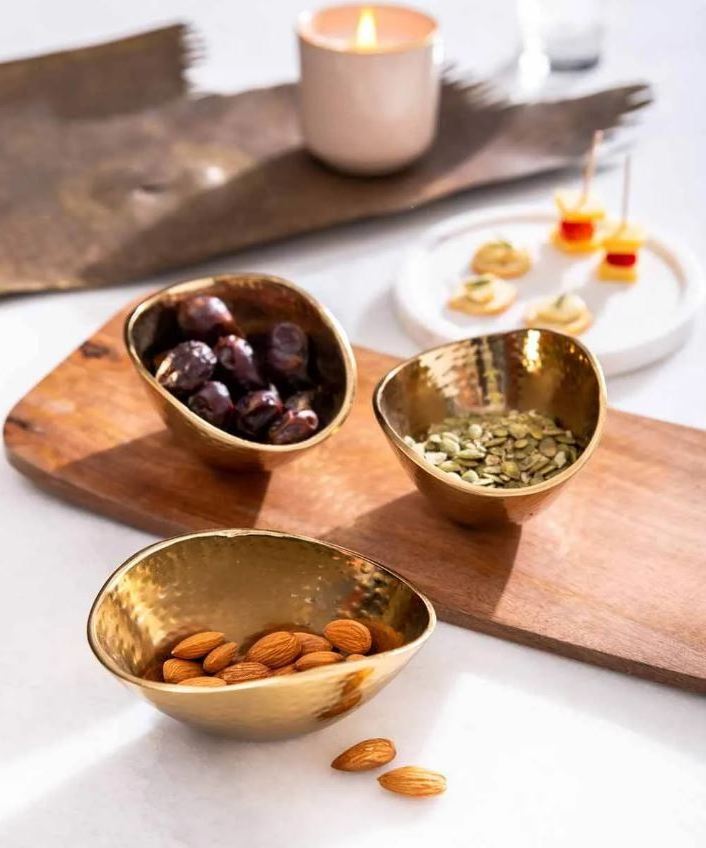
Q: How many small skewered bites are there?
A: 2